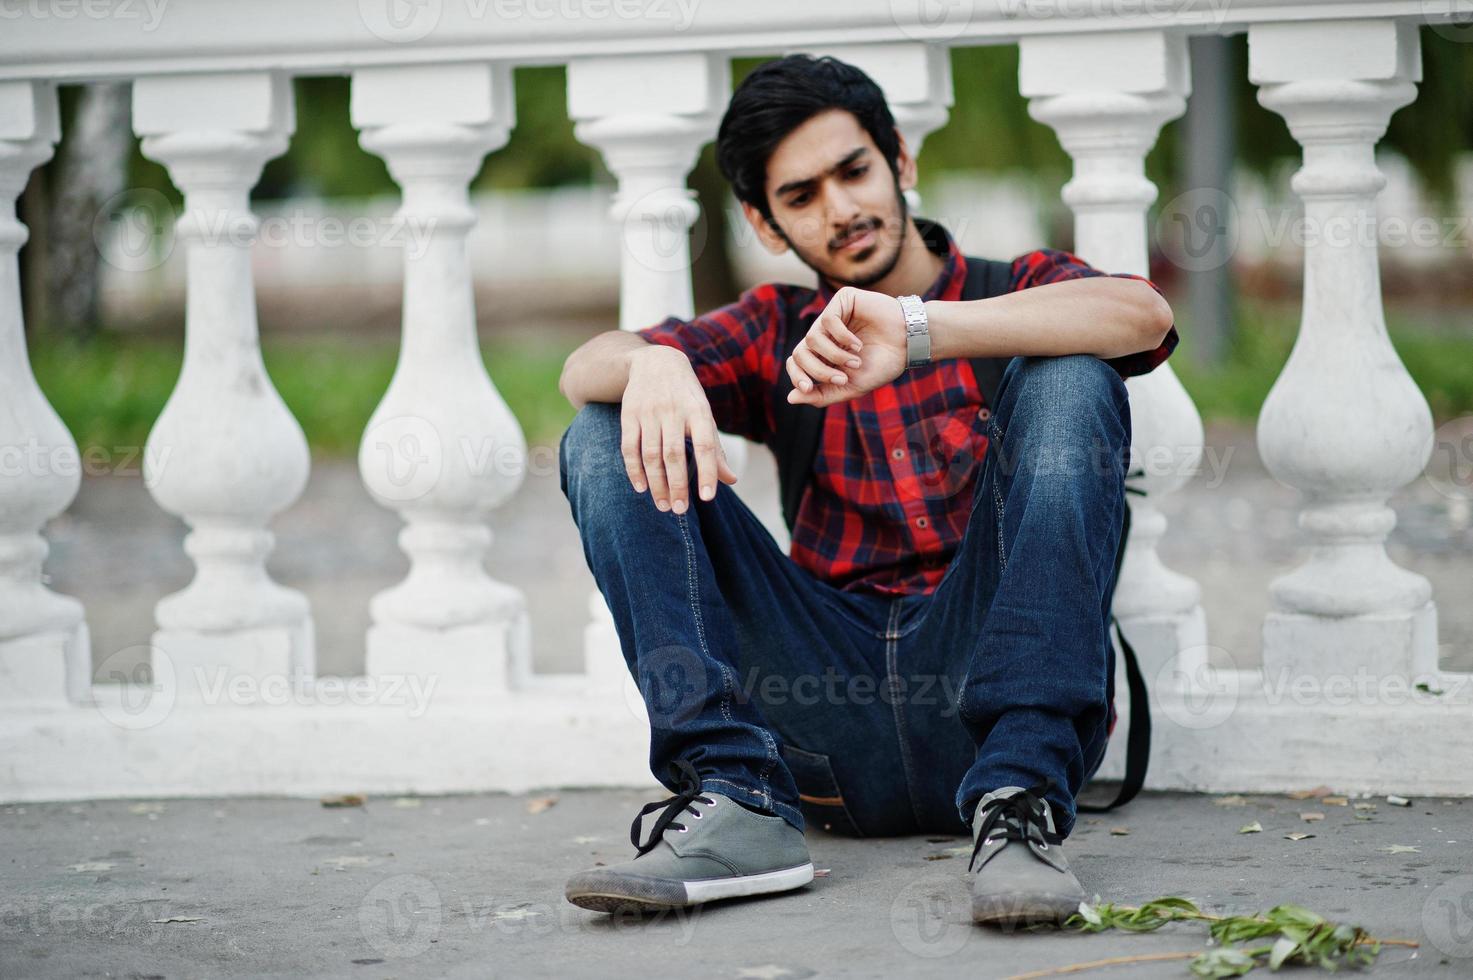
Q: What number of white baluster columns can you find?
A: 7